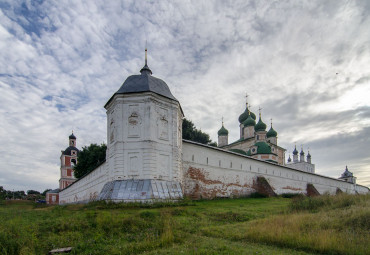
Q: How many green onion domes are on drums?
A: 5